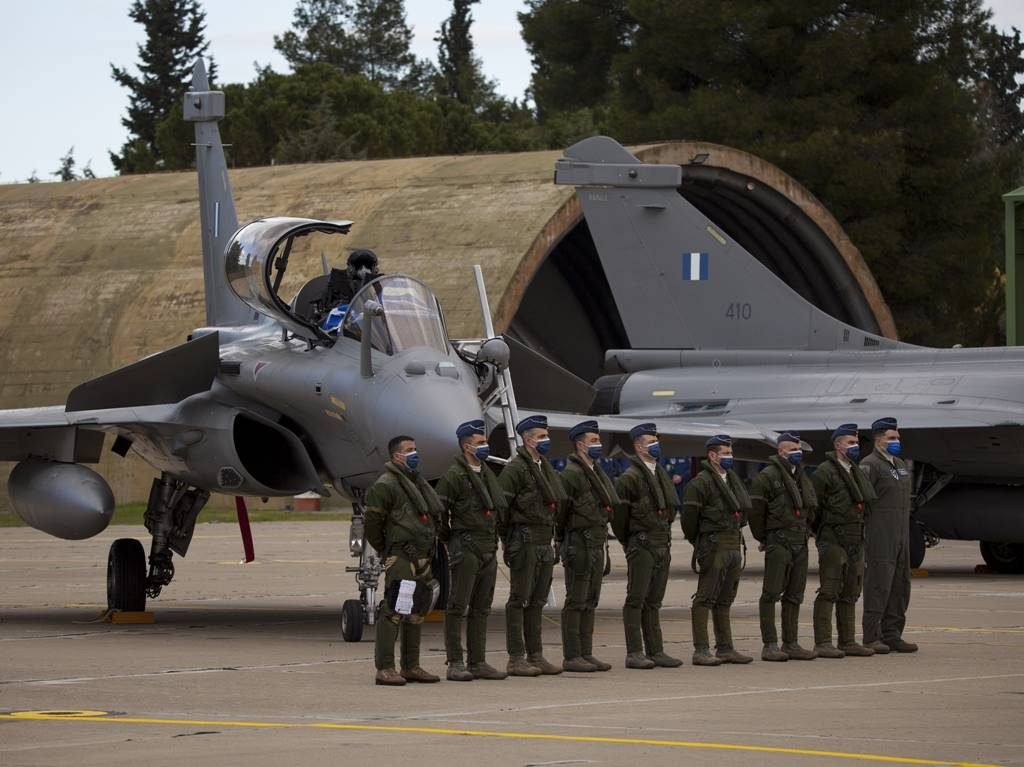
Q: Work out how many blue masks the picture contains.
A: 9